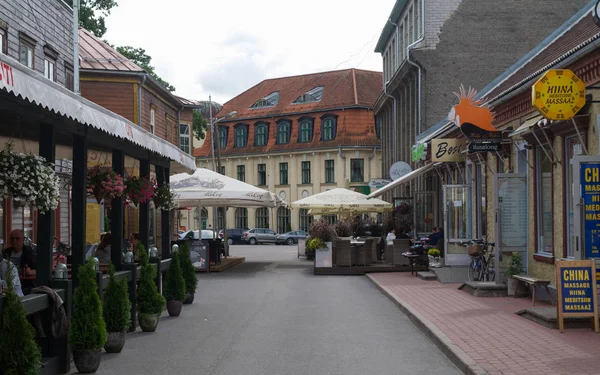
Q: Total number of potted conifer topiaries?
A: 6